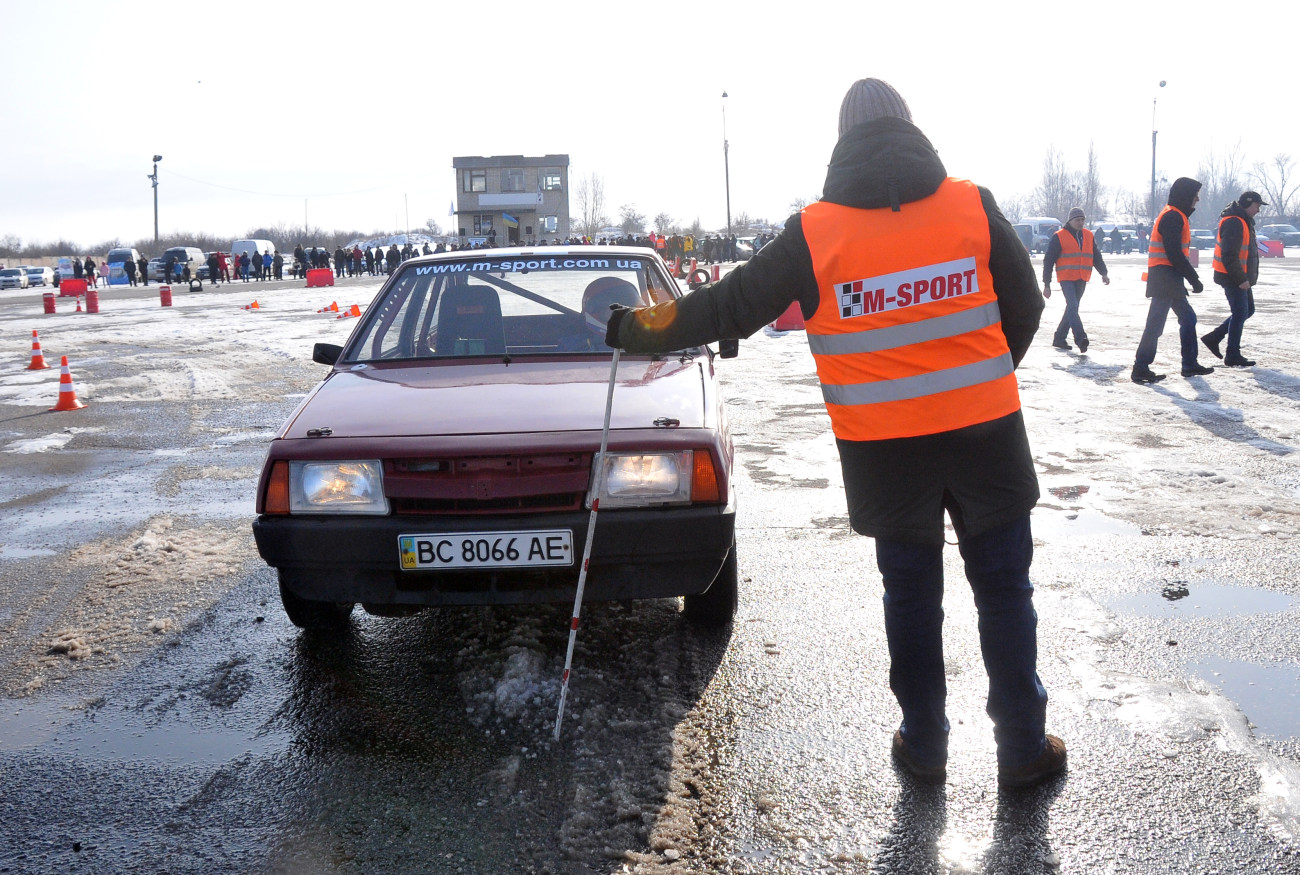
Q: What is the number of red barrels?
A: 3